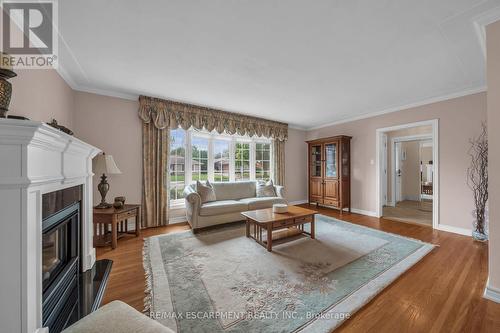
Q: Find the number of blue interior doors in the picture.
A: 0